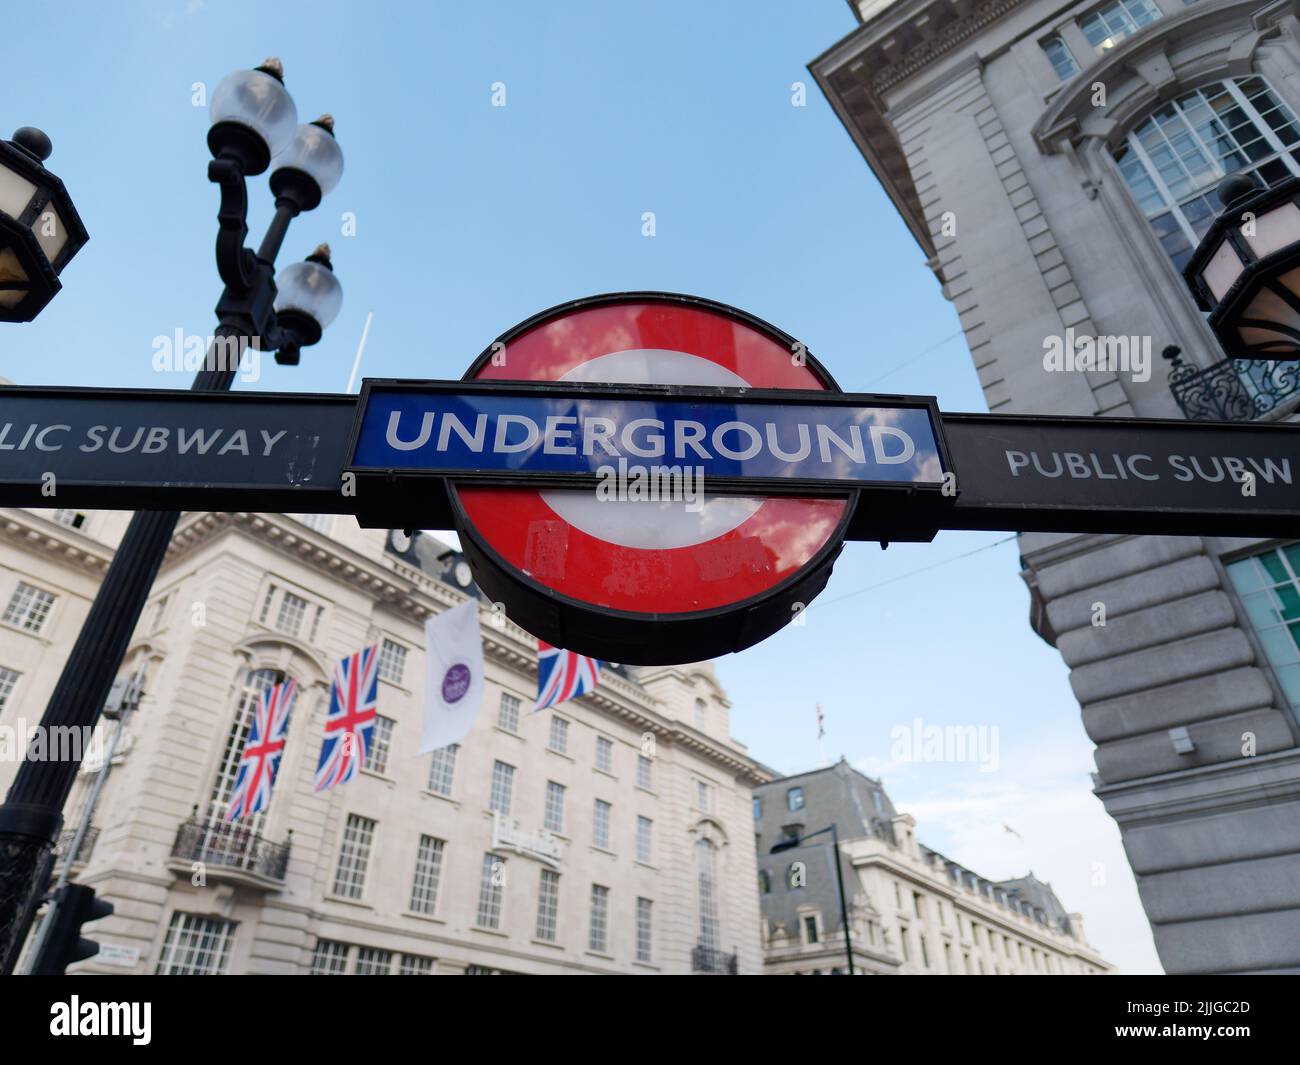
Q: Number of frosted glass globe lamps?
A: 3